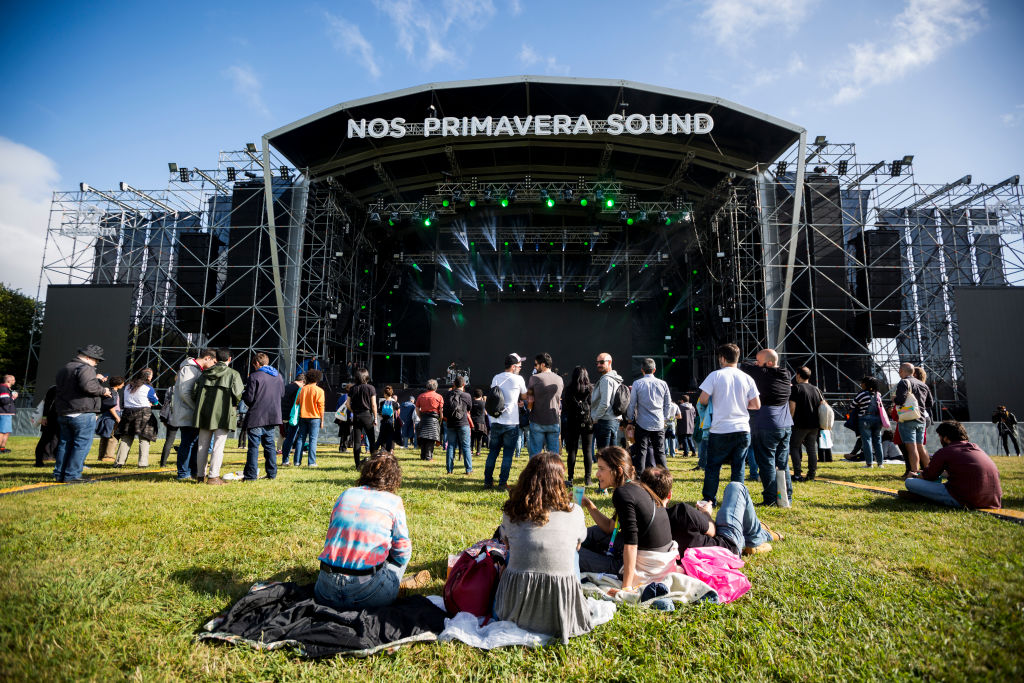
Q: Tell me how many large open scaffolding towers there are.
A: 2